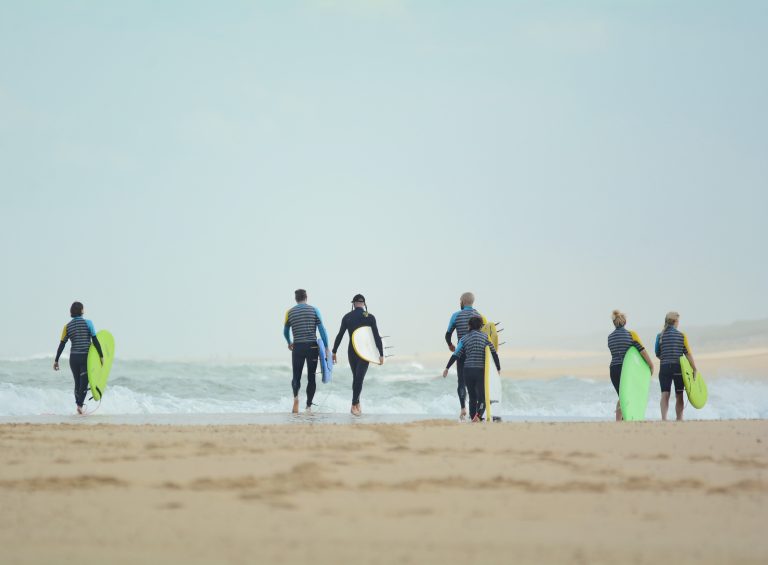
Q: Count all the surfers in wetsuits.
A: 7